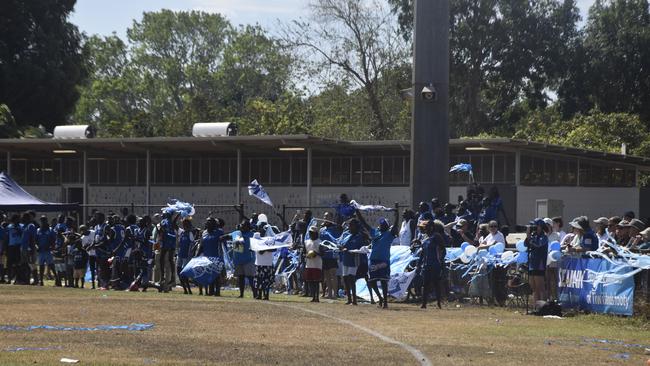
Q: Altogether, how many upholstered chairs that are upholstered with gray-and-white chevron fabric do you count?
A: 0